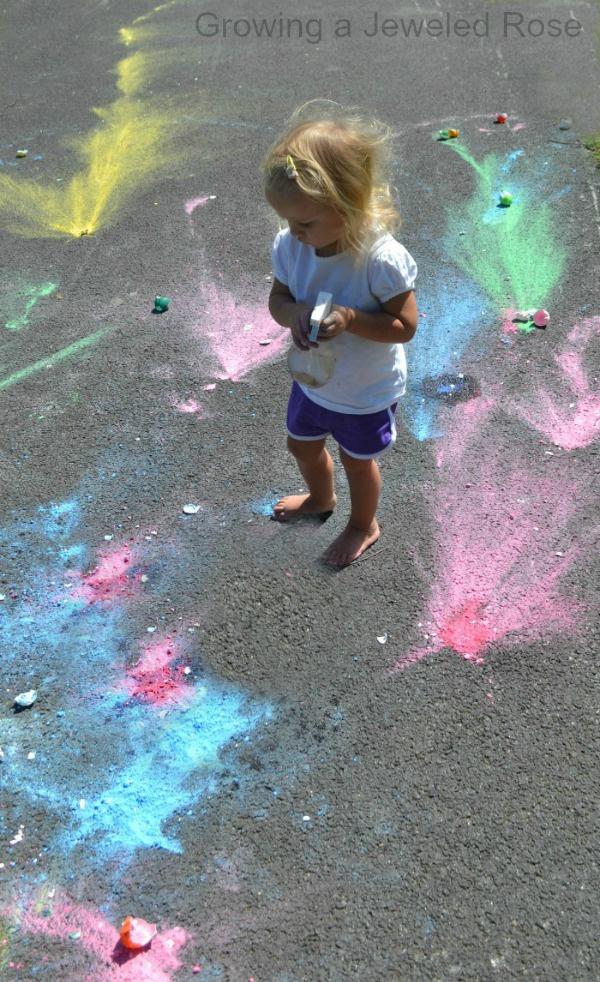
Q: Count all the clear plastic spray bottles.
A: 1